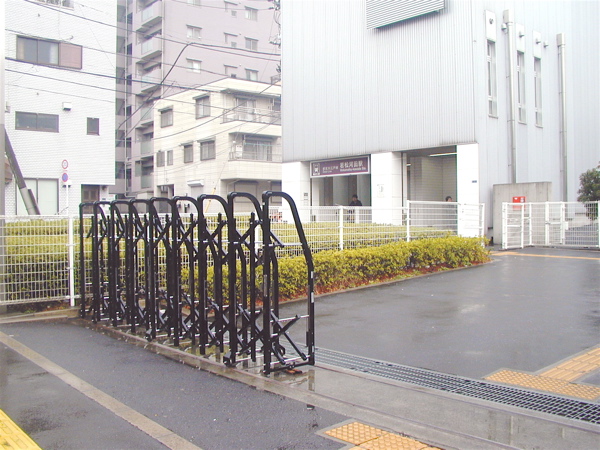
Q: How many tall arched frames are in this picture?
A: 9